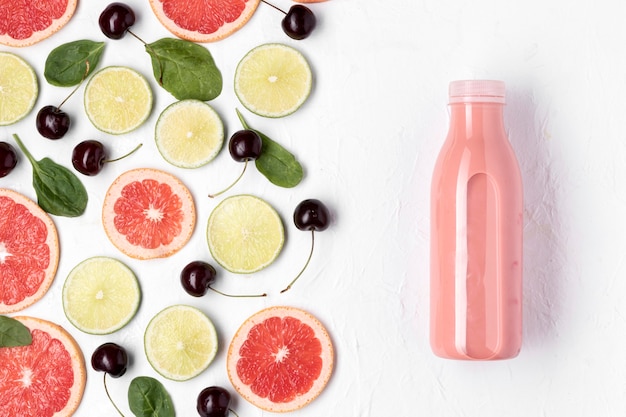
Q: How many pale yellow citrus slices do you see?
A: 7